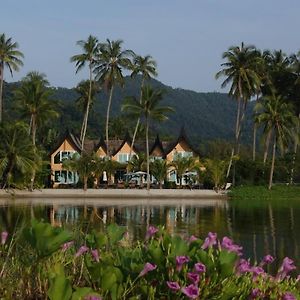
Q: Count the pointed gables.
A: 5